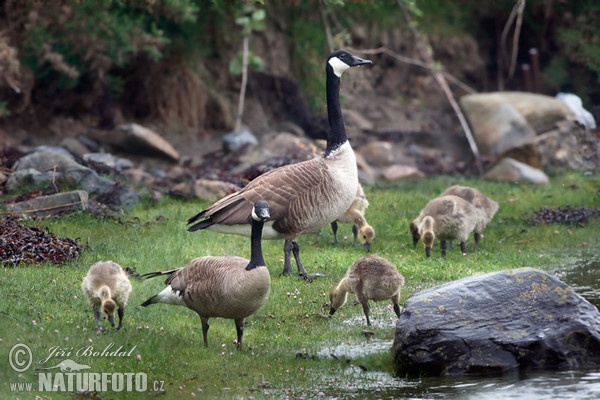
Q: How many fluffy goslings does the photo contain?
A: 5